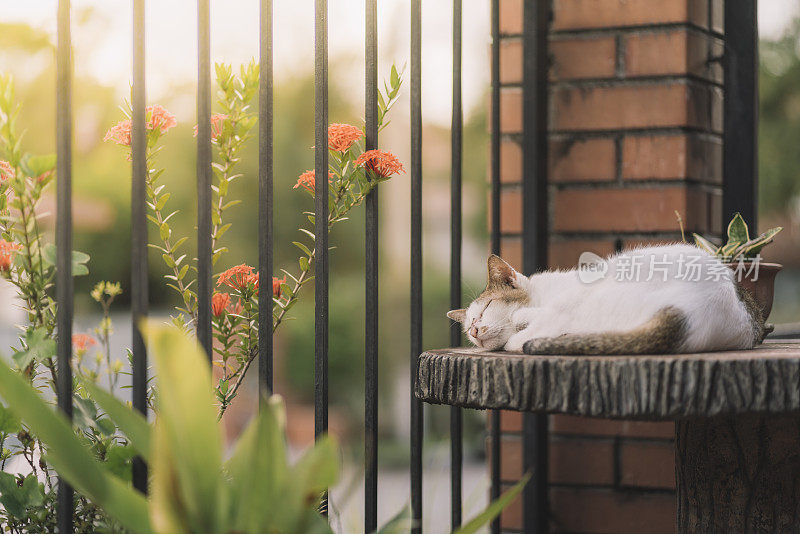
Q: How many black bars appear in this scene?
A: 11